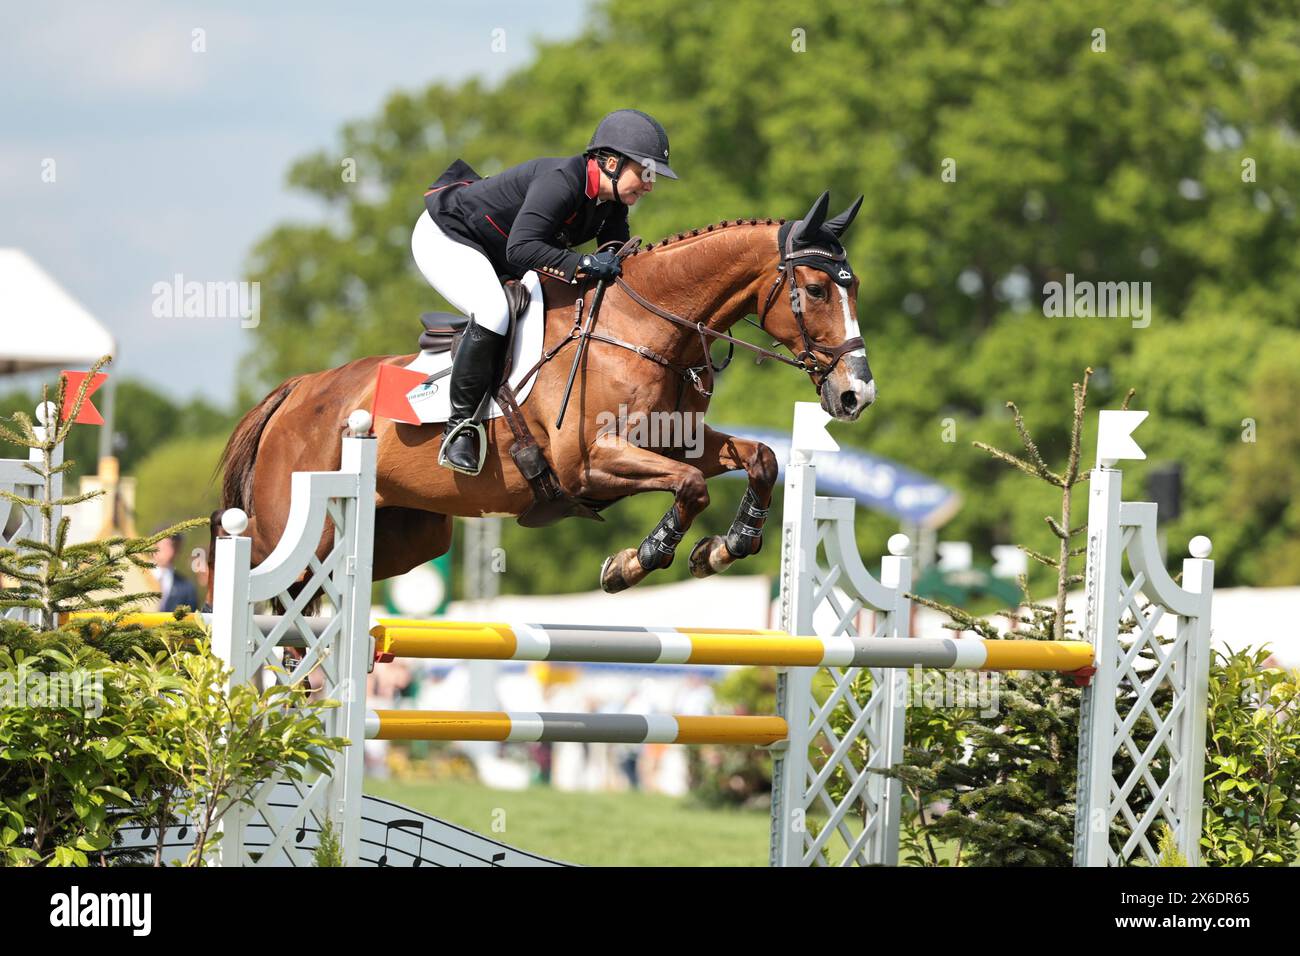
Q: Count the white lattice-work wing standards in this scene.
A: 4